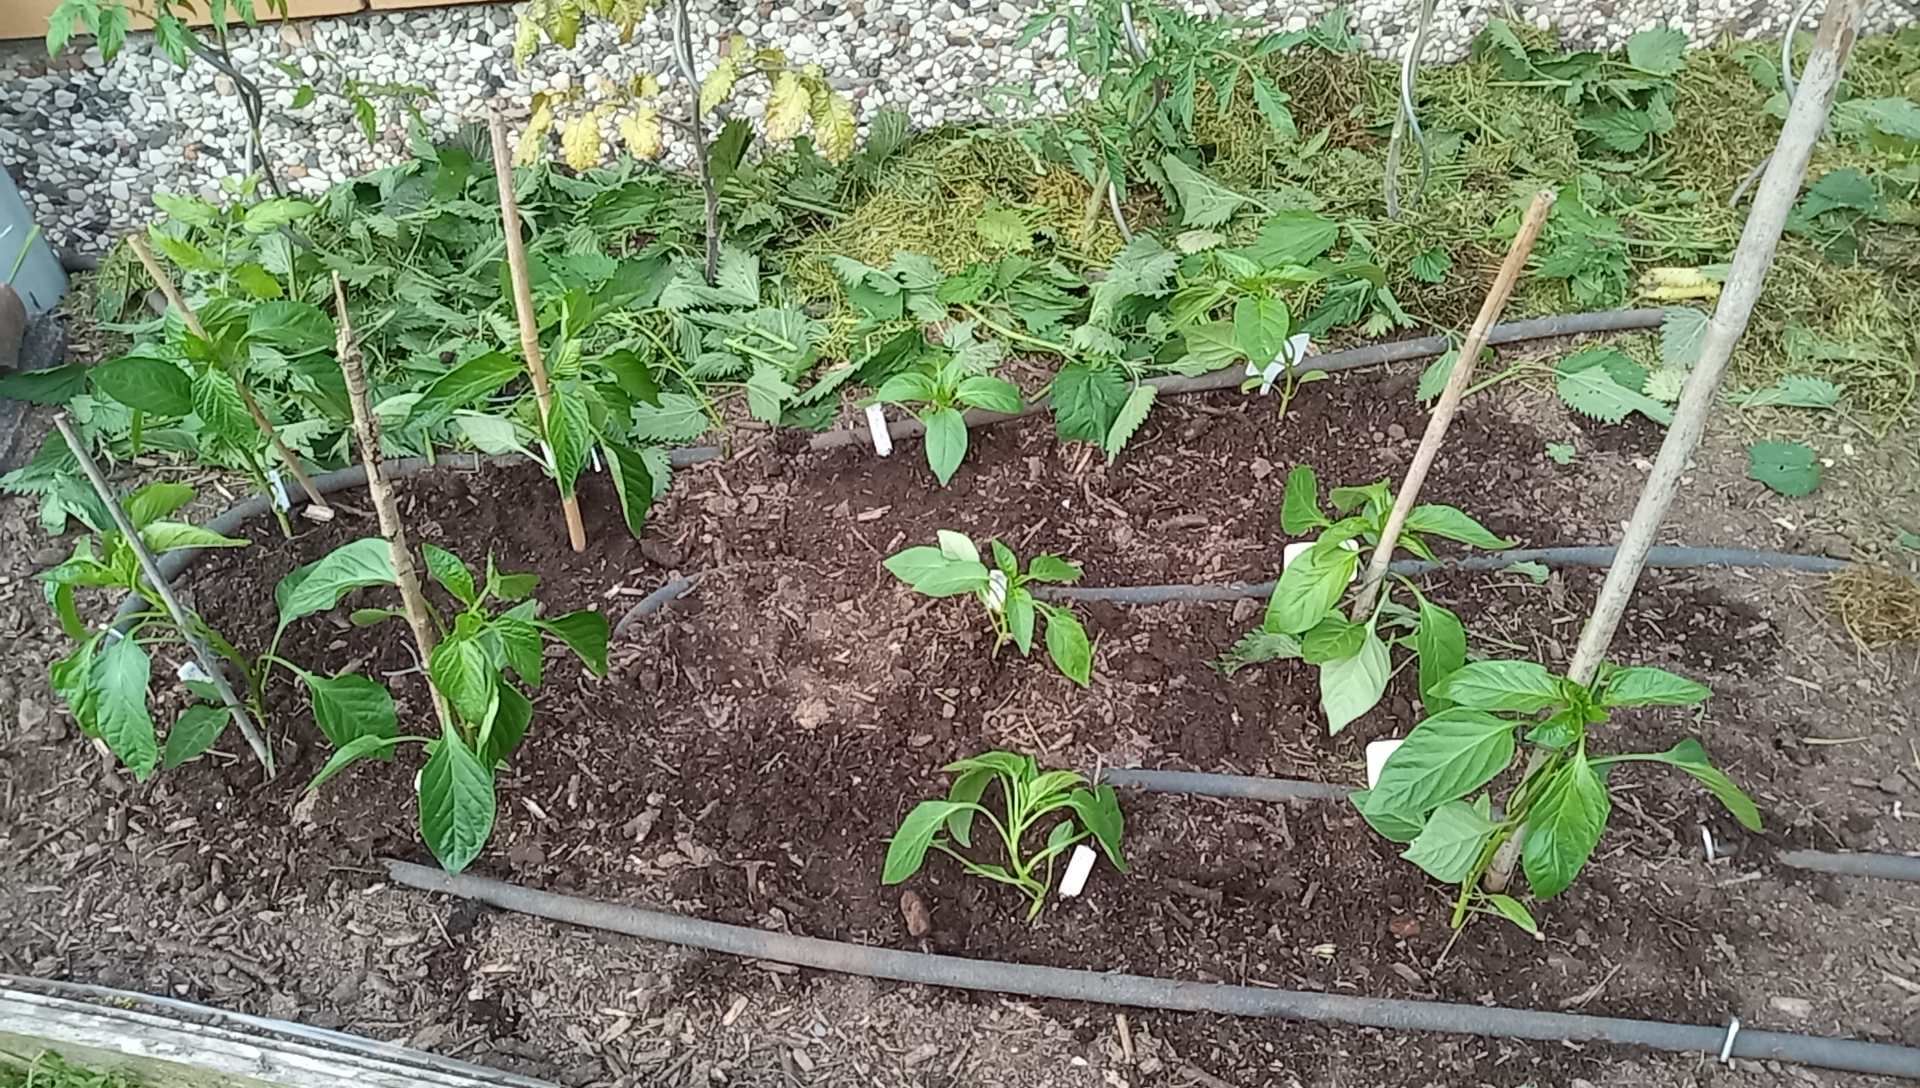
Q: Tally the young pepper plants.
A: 10